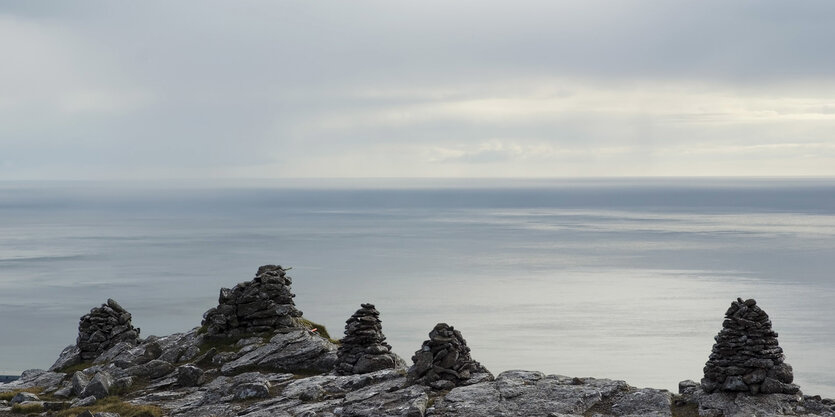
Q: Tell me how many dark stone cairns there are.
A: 5